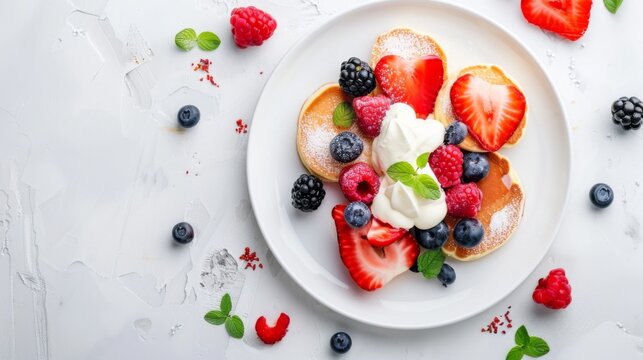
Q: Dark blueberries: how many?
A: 11